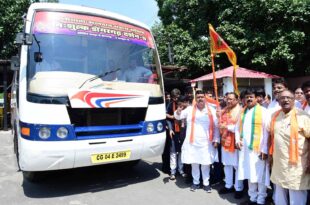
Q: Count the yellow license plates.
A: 1